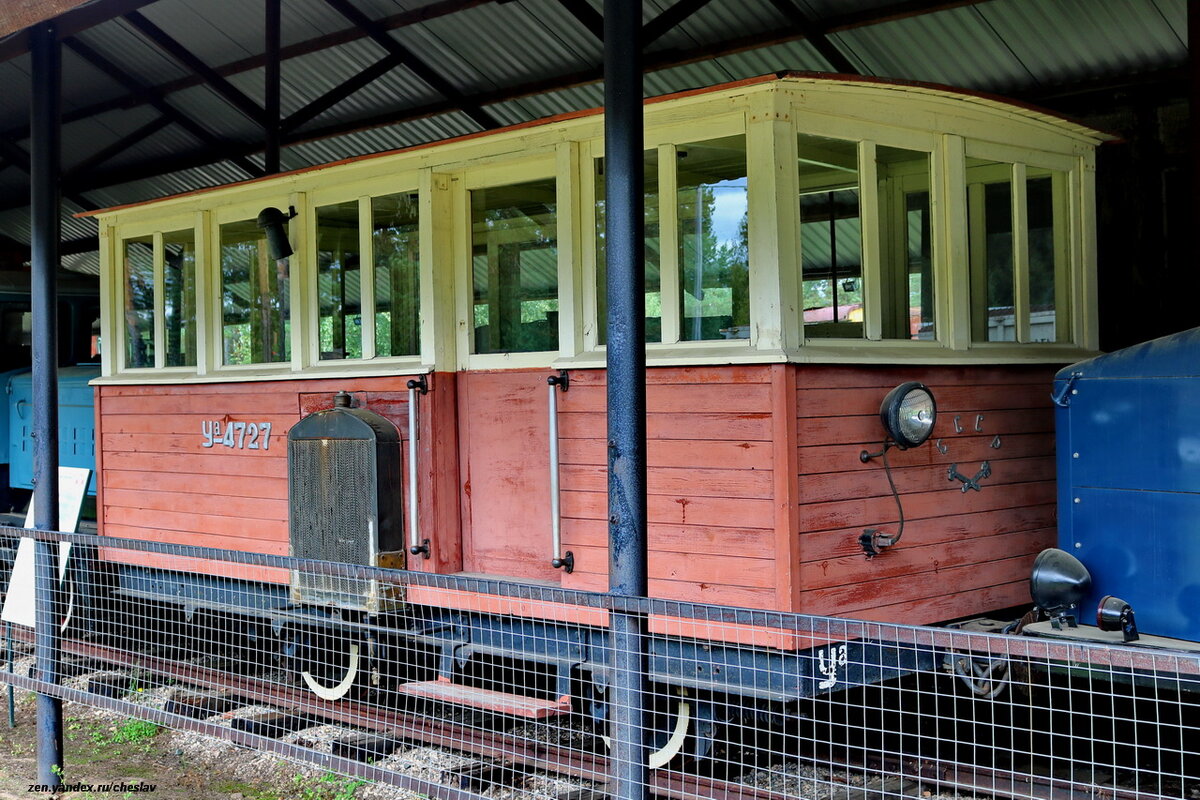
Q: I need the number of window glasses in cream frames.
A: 12